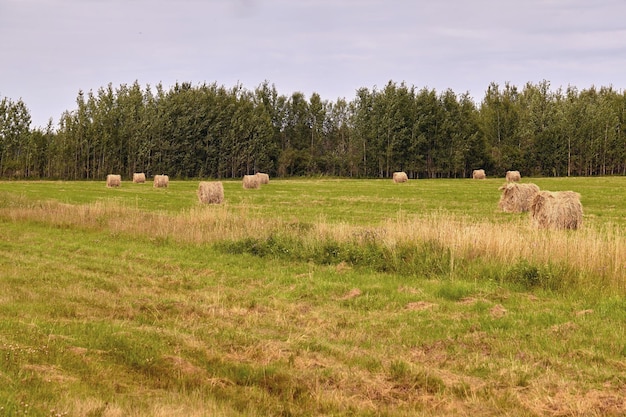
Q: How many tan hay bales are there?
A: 11